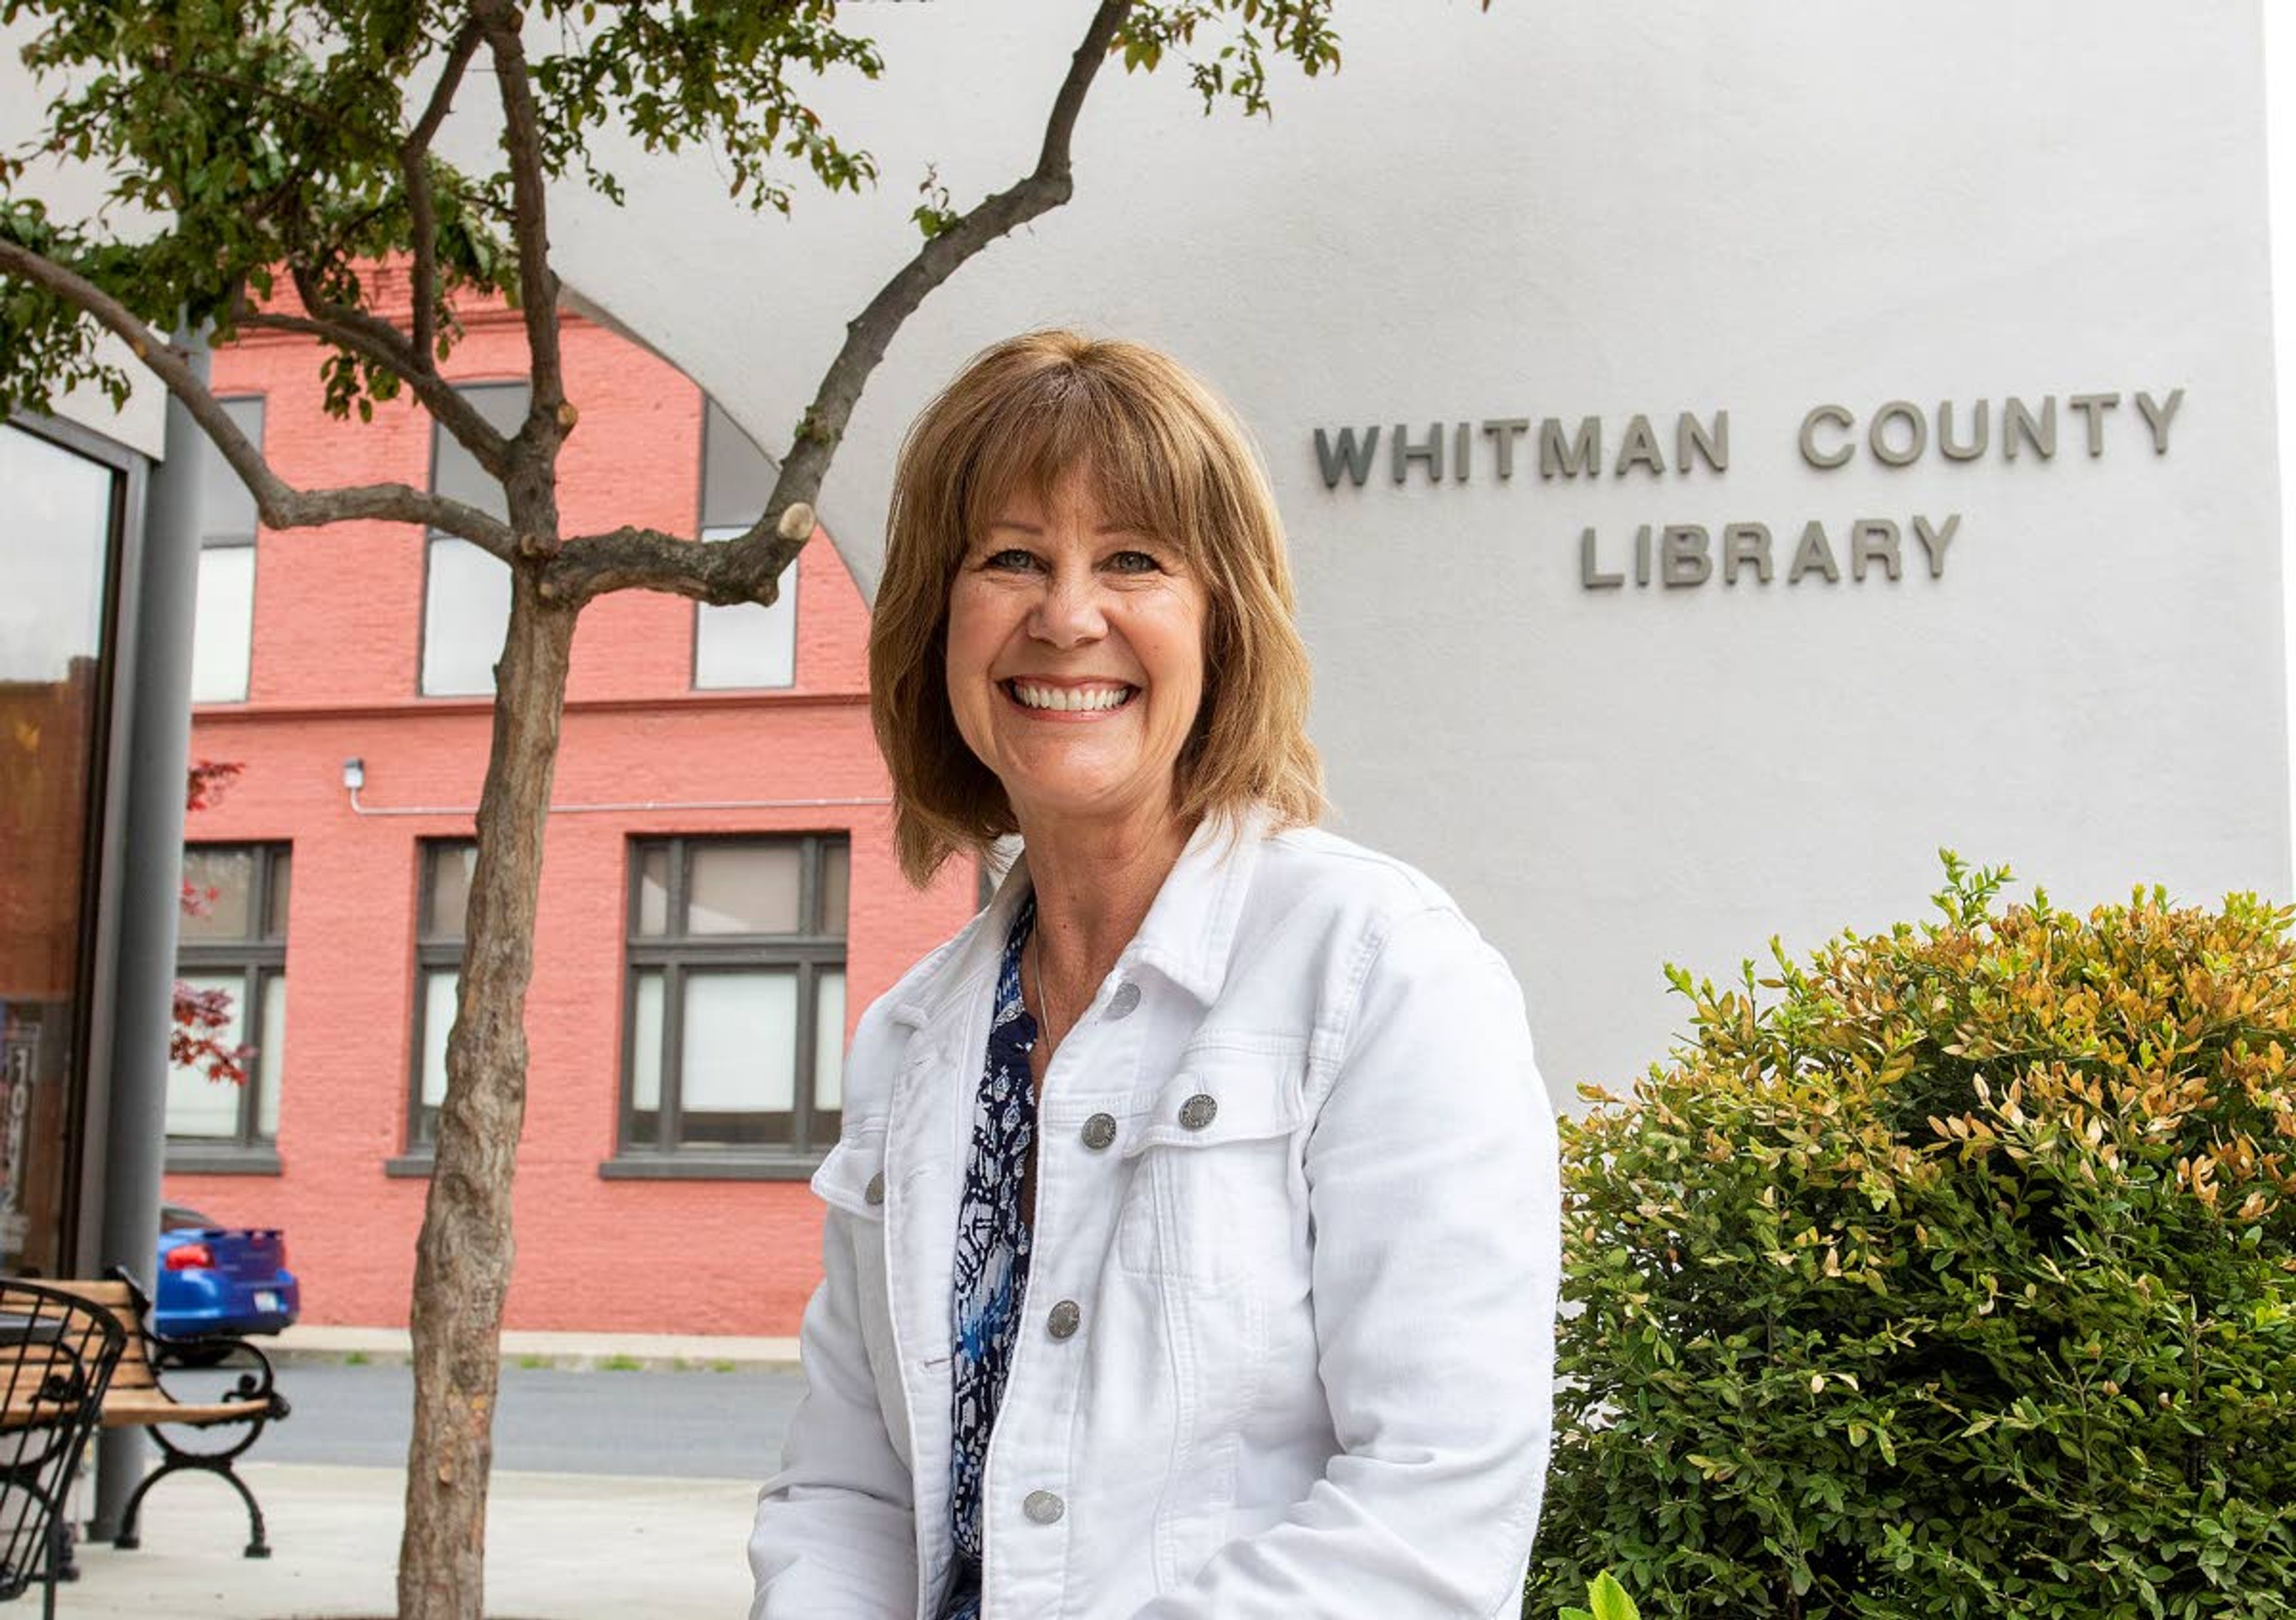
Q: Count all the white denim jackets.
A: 1